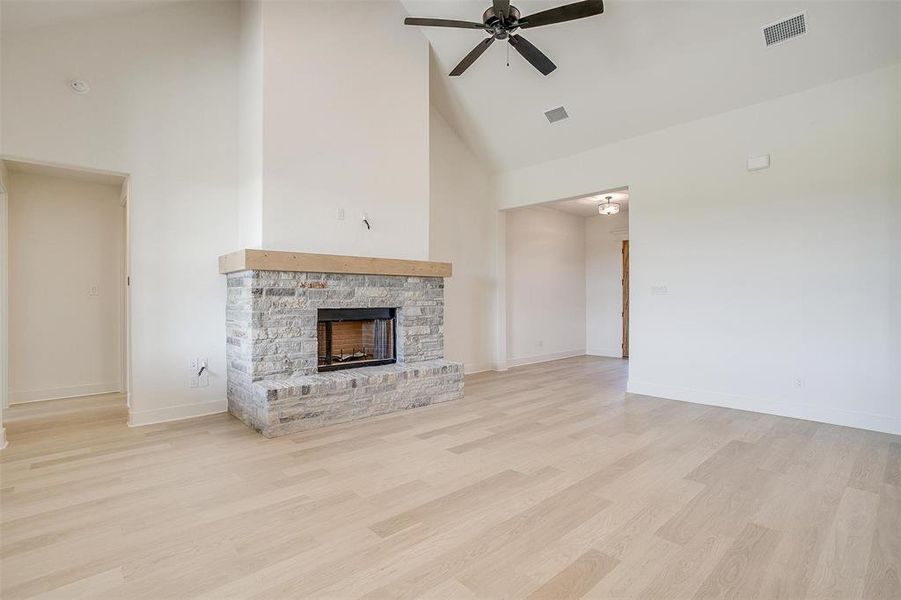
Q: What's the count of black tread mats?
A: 0